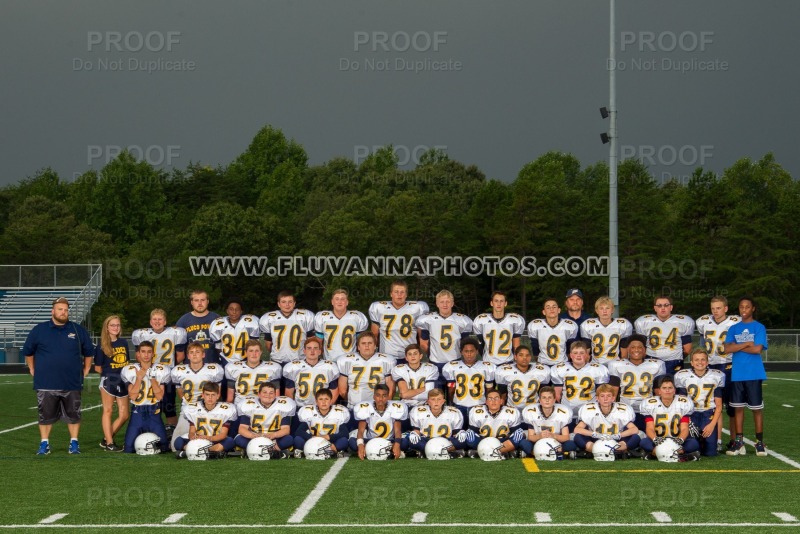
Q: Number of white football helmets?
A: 10